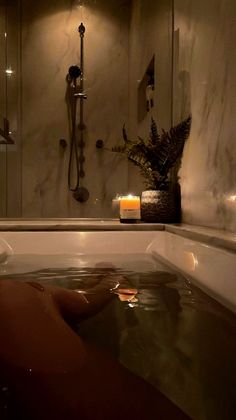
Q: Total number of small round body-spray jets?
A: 2